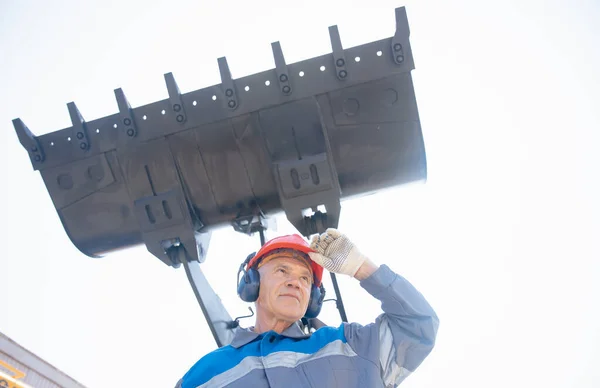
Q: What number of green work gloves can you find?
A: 0